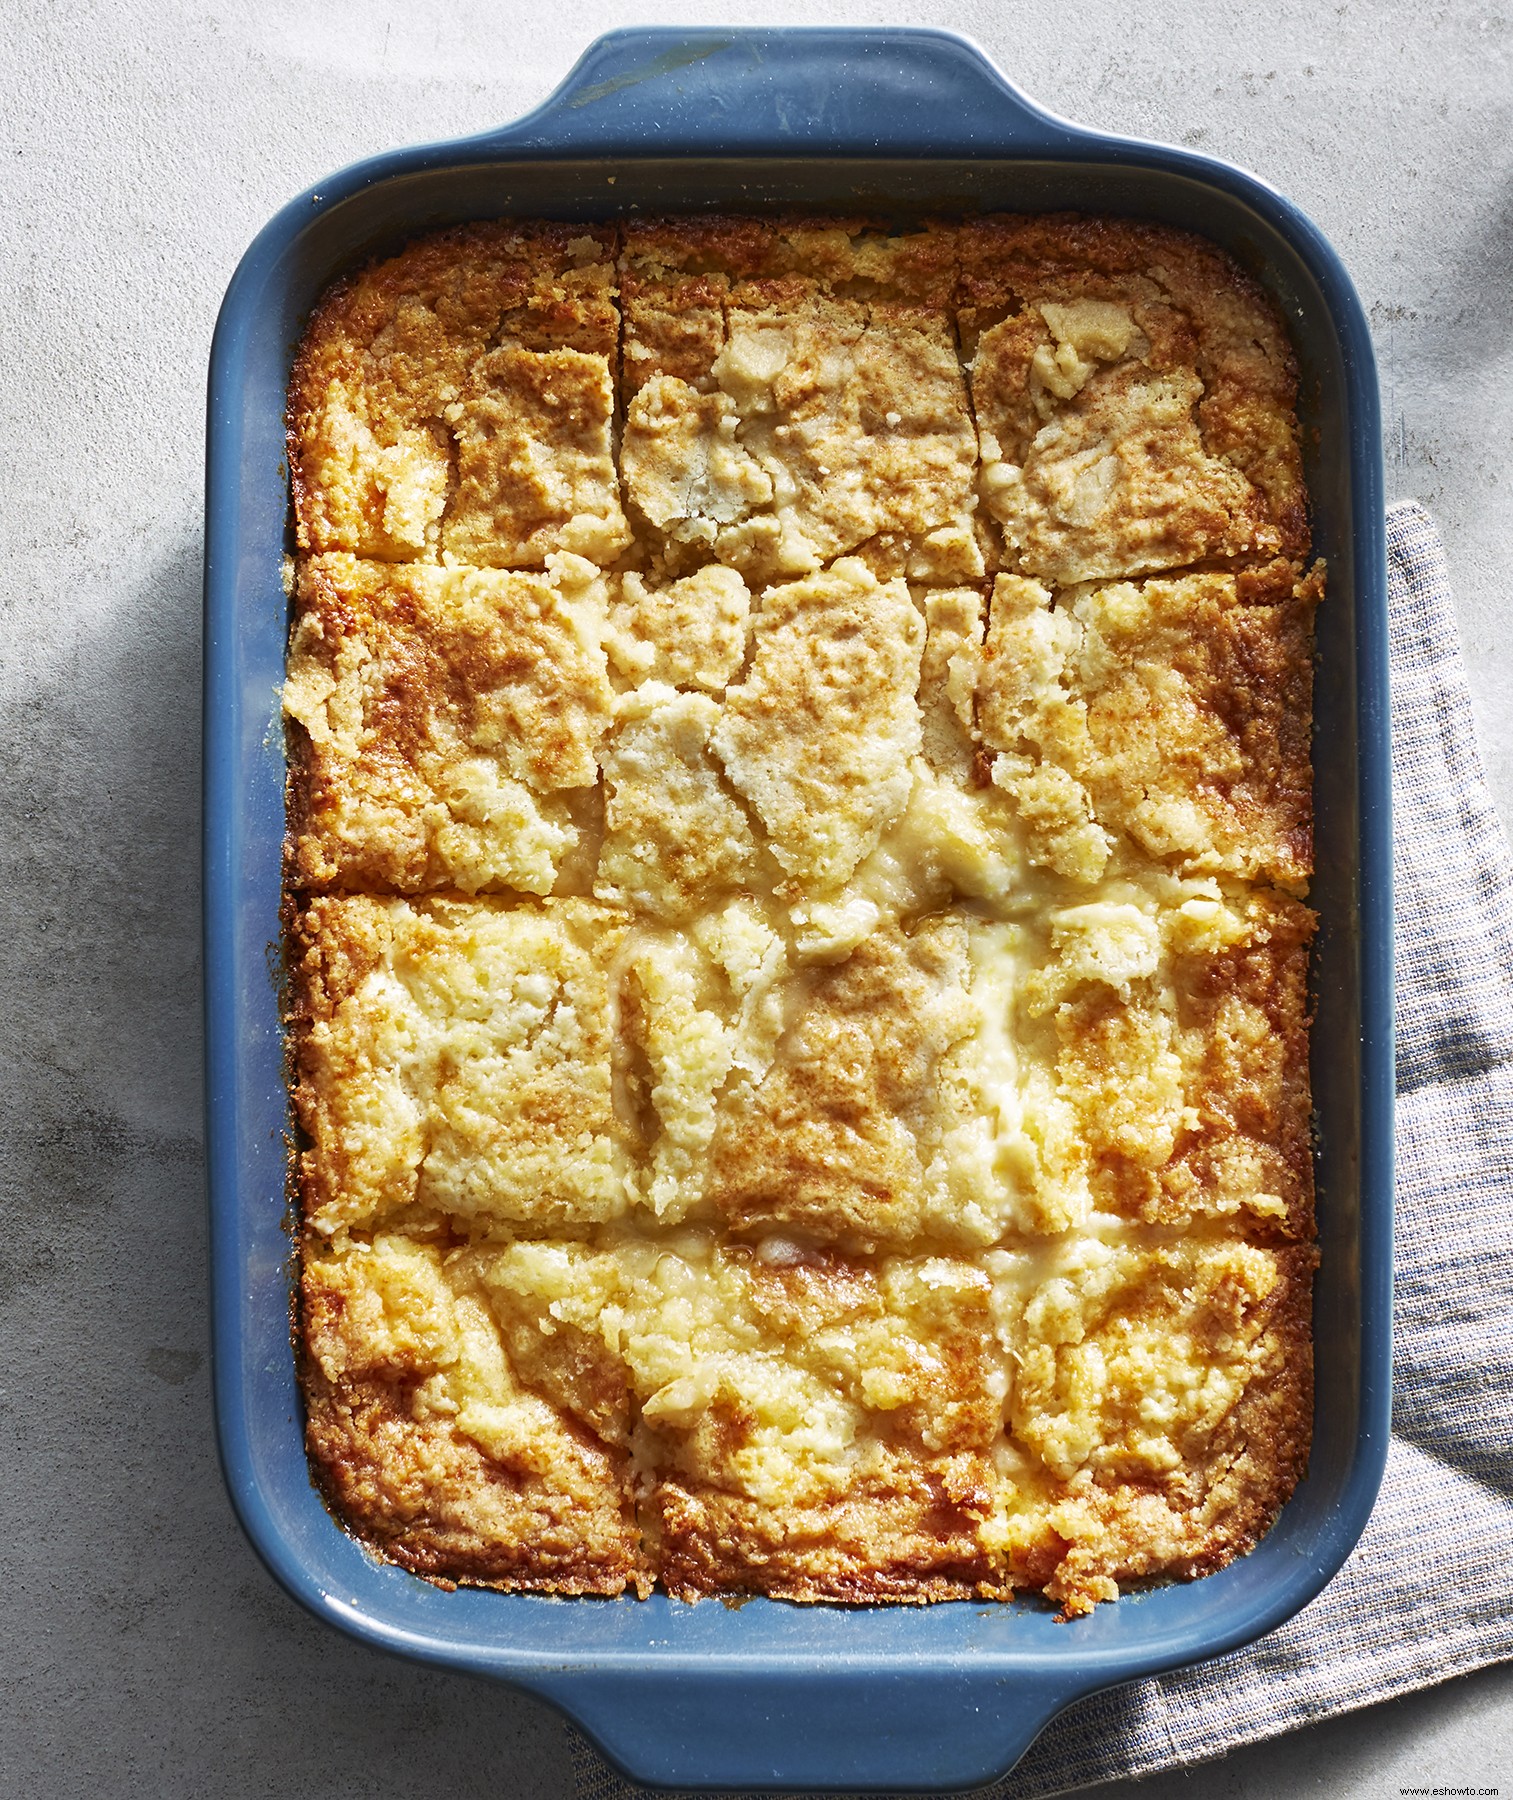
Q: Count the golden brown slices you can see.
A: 12